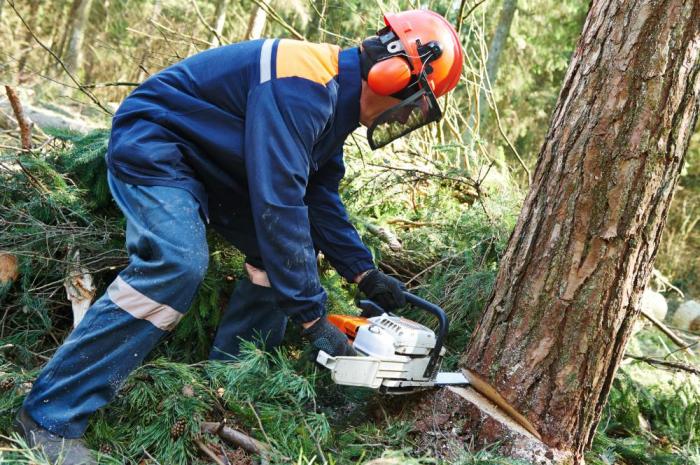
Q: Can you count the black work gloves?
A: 2